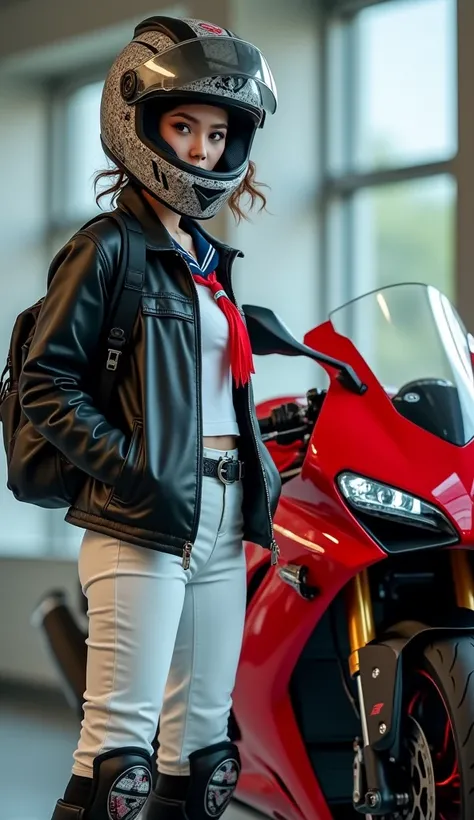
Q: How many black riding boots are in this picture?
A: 2